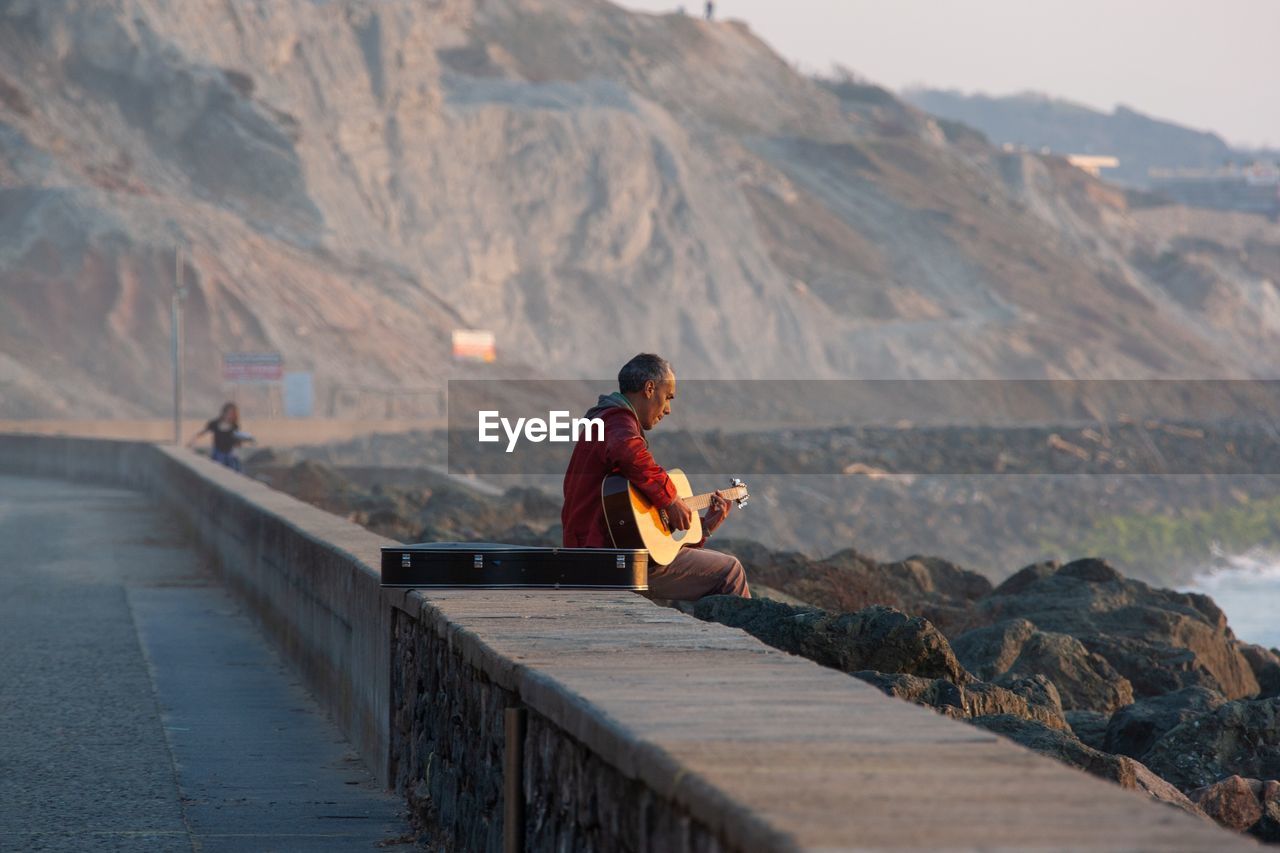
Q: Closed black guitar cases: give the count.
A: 1